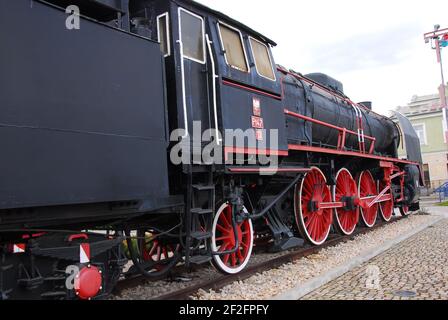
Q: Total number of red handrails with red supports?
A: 1